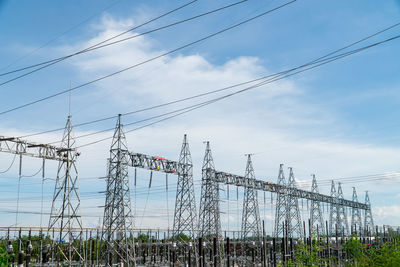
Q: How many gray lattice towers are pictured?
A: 12